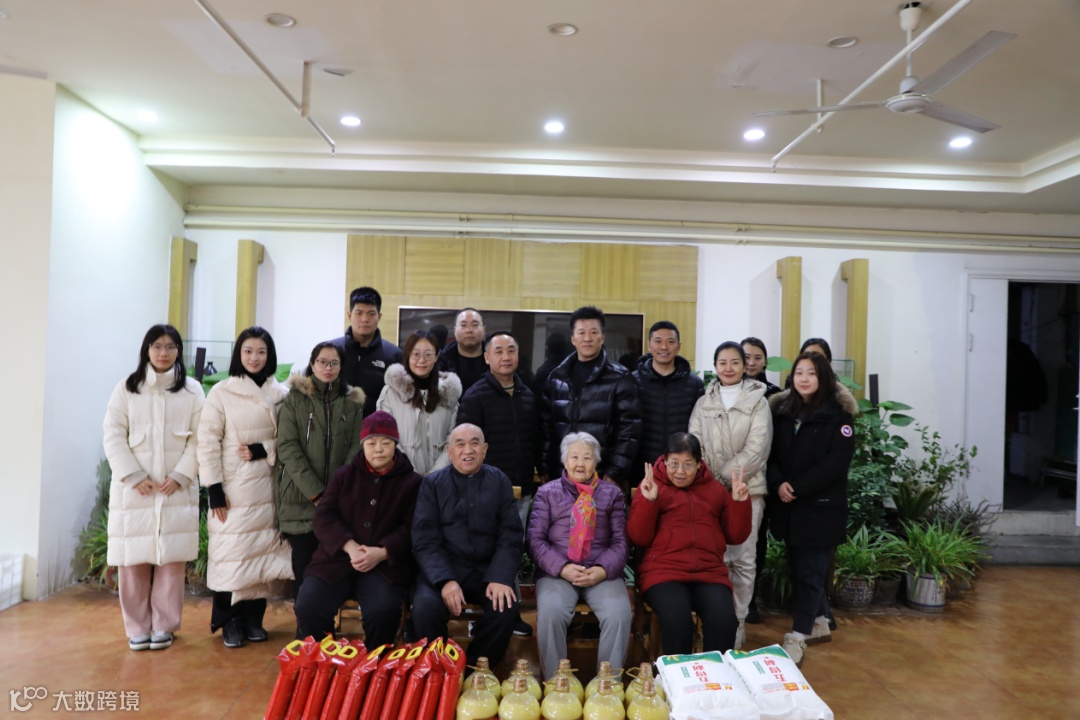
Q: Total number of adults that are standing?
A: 13